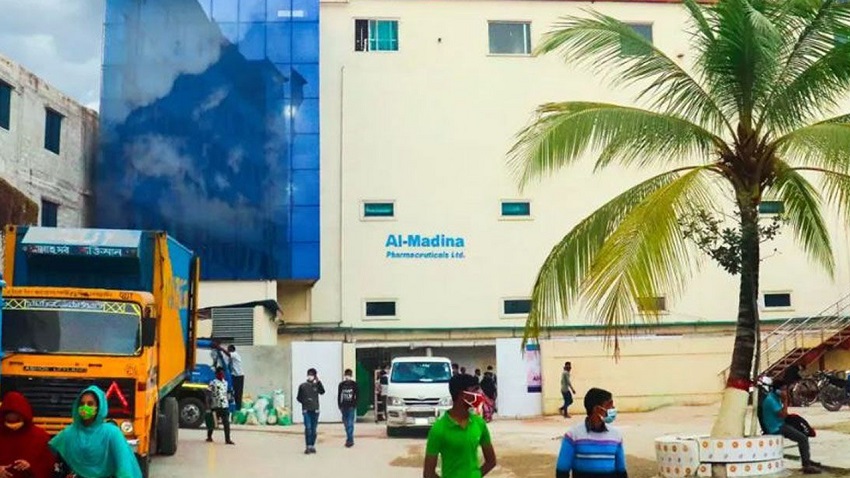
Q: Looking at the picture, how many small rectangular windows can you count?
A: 7